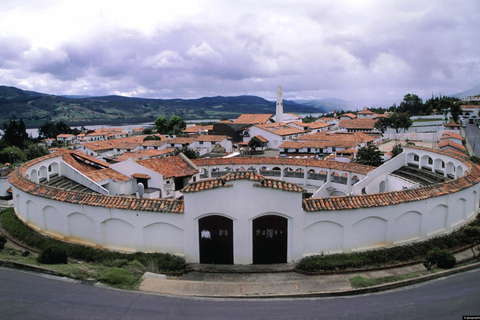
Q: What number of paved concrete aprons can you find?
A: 1